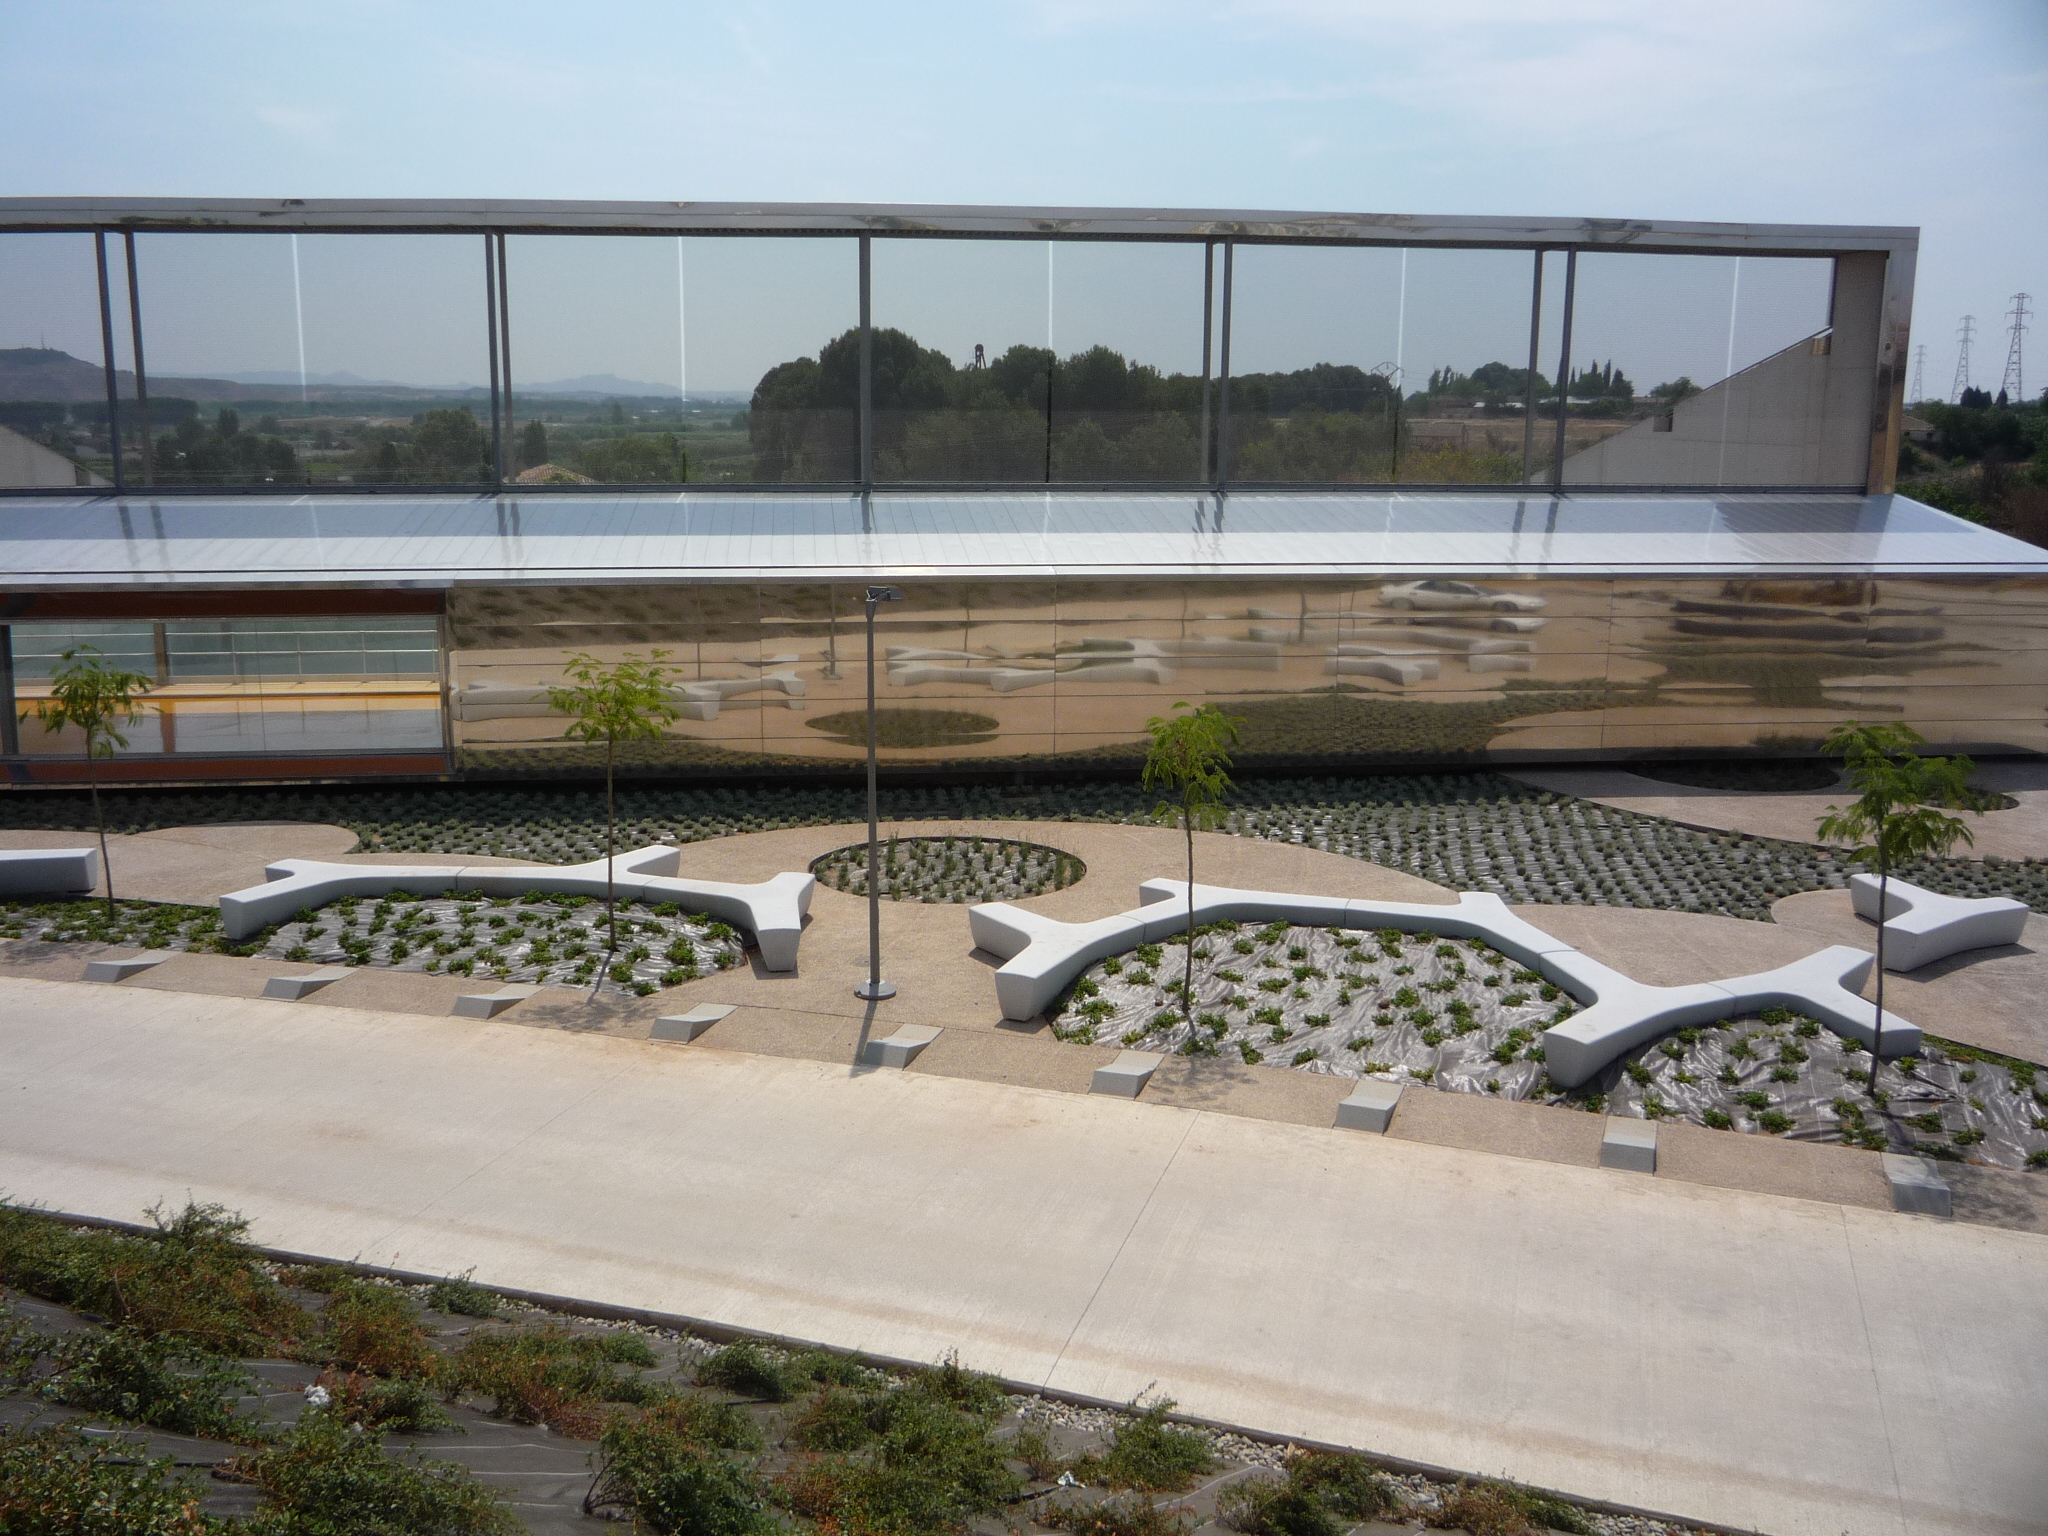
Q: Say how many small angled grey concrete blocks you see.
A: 9